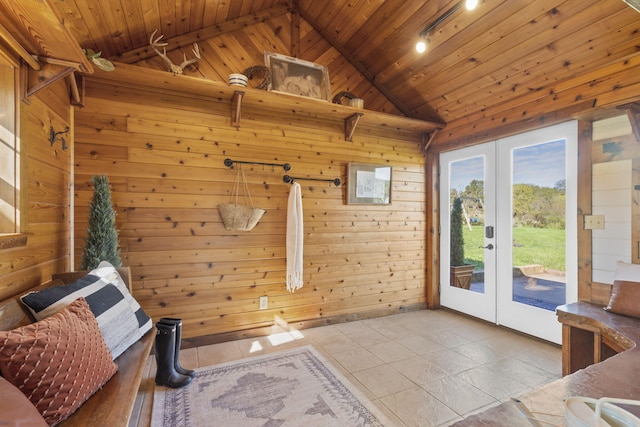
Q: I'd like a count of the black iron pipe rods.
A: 2